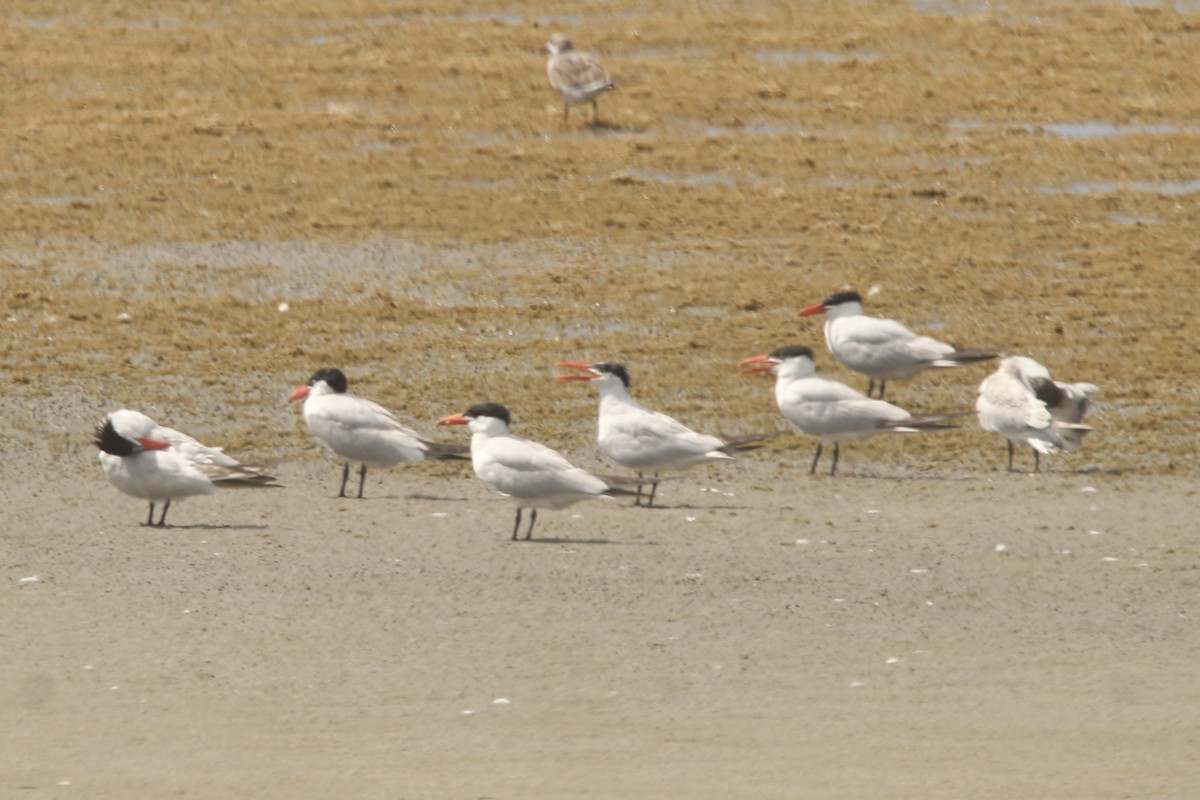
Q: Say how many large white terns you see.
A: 7